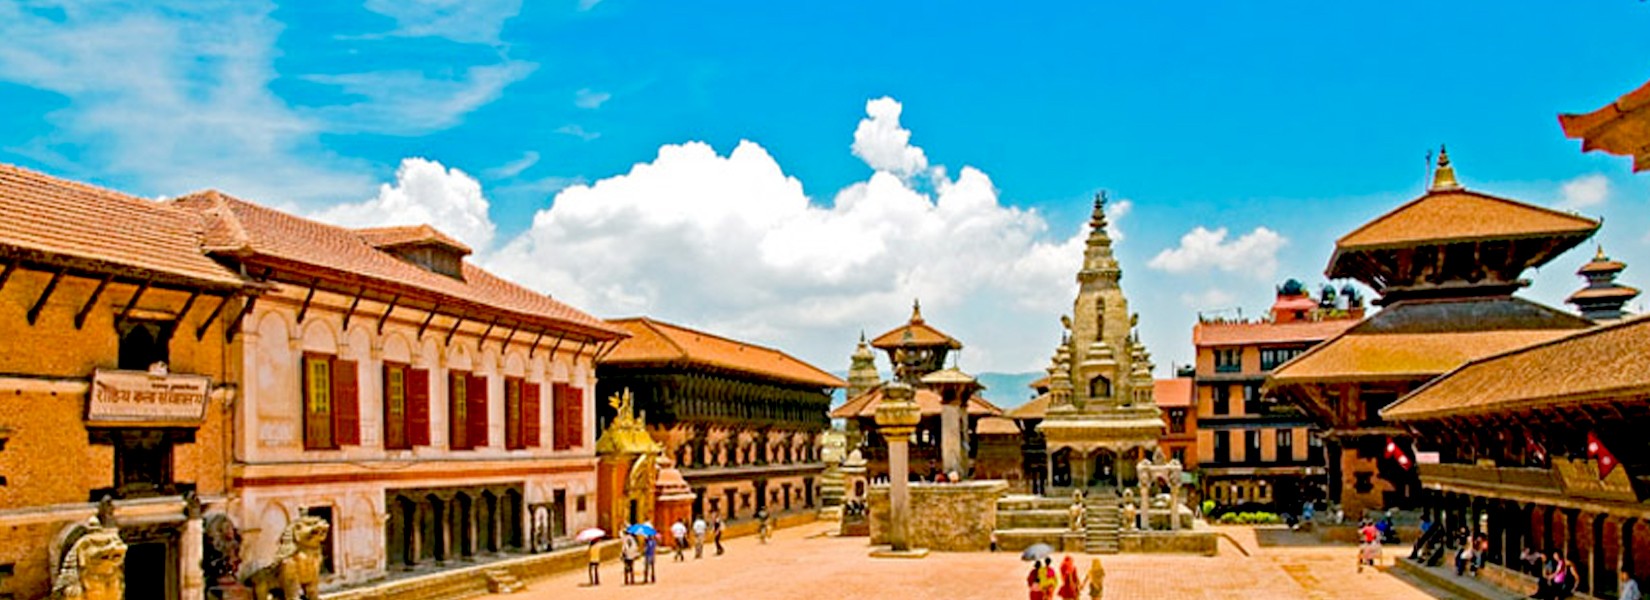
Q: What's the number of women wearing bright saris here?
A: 4